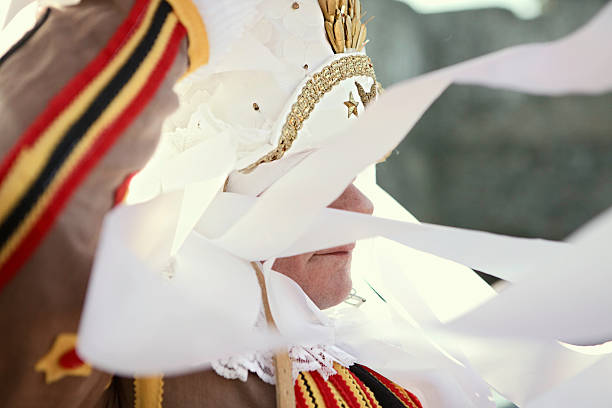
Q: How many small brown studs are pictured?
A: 3